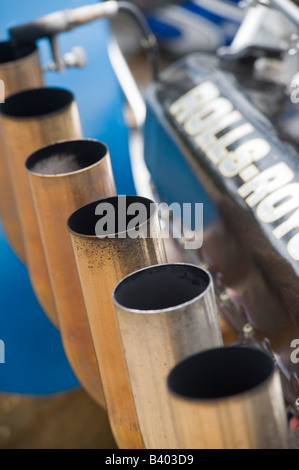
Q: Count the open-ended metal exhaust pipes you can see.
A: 6